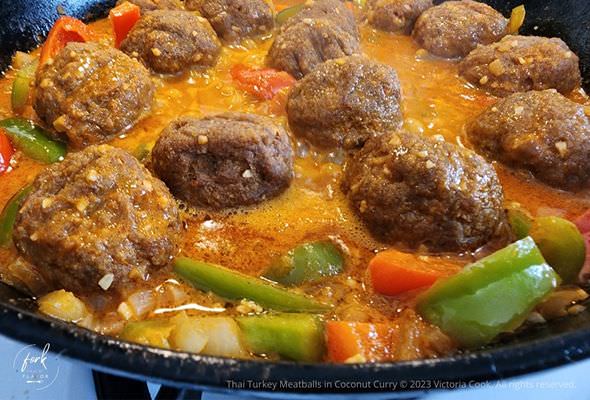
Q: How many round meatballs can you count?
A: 14